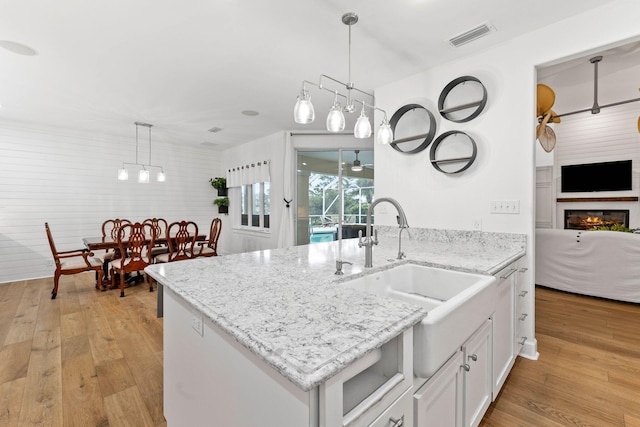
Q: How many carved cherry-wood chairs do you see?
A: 6